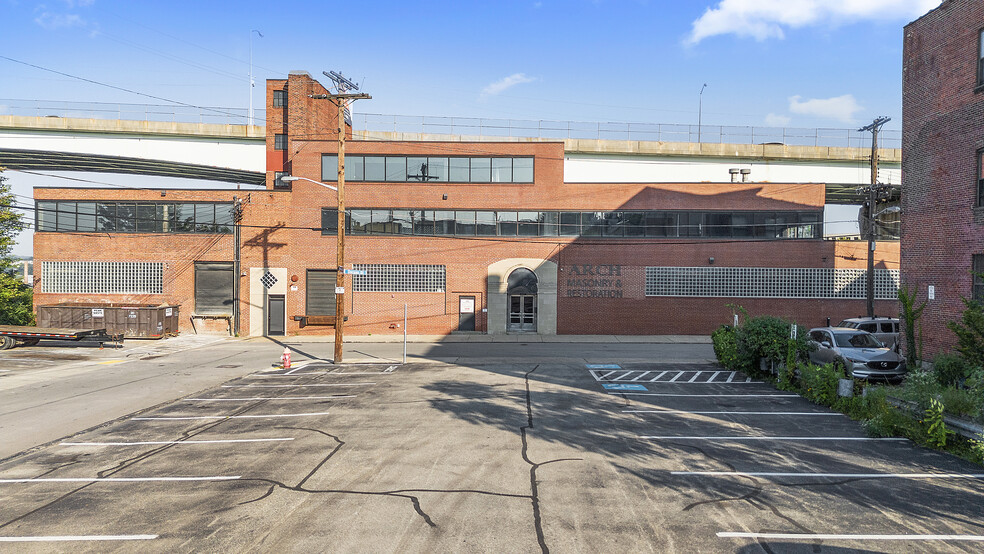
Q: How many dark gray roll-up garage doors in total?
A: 2